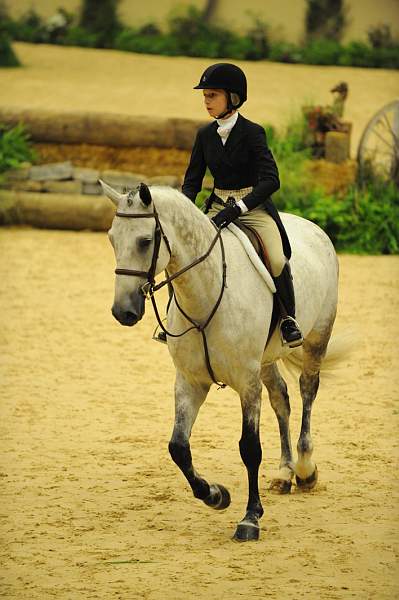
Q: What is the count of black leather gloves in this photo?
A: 1